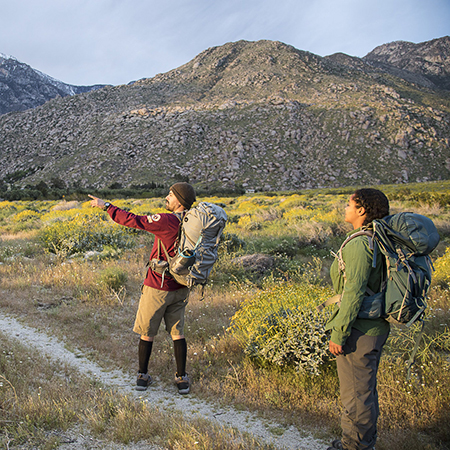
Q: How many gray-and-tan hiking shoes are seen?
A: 2